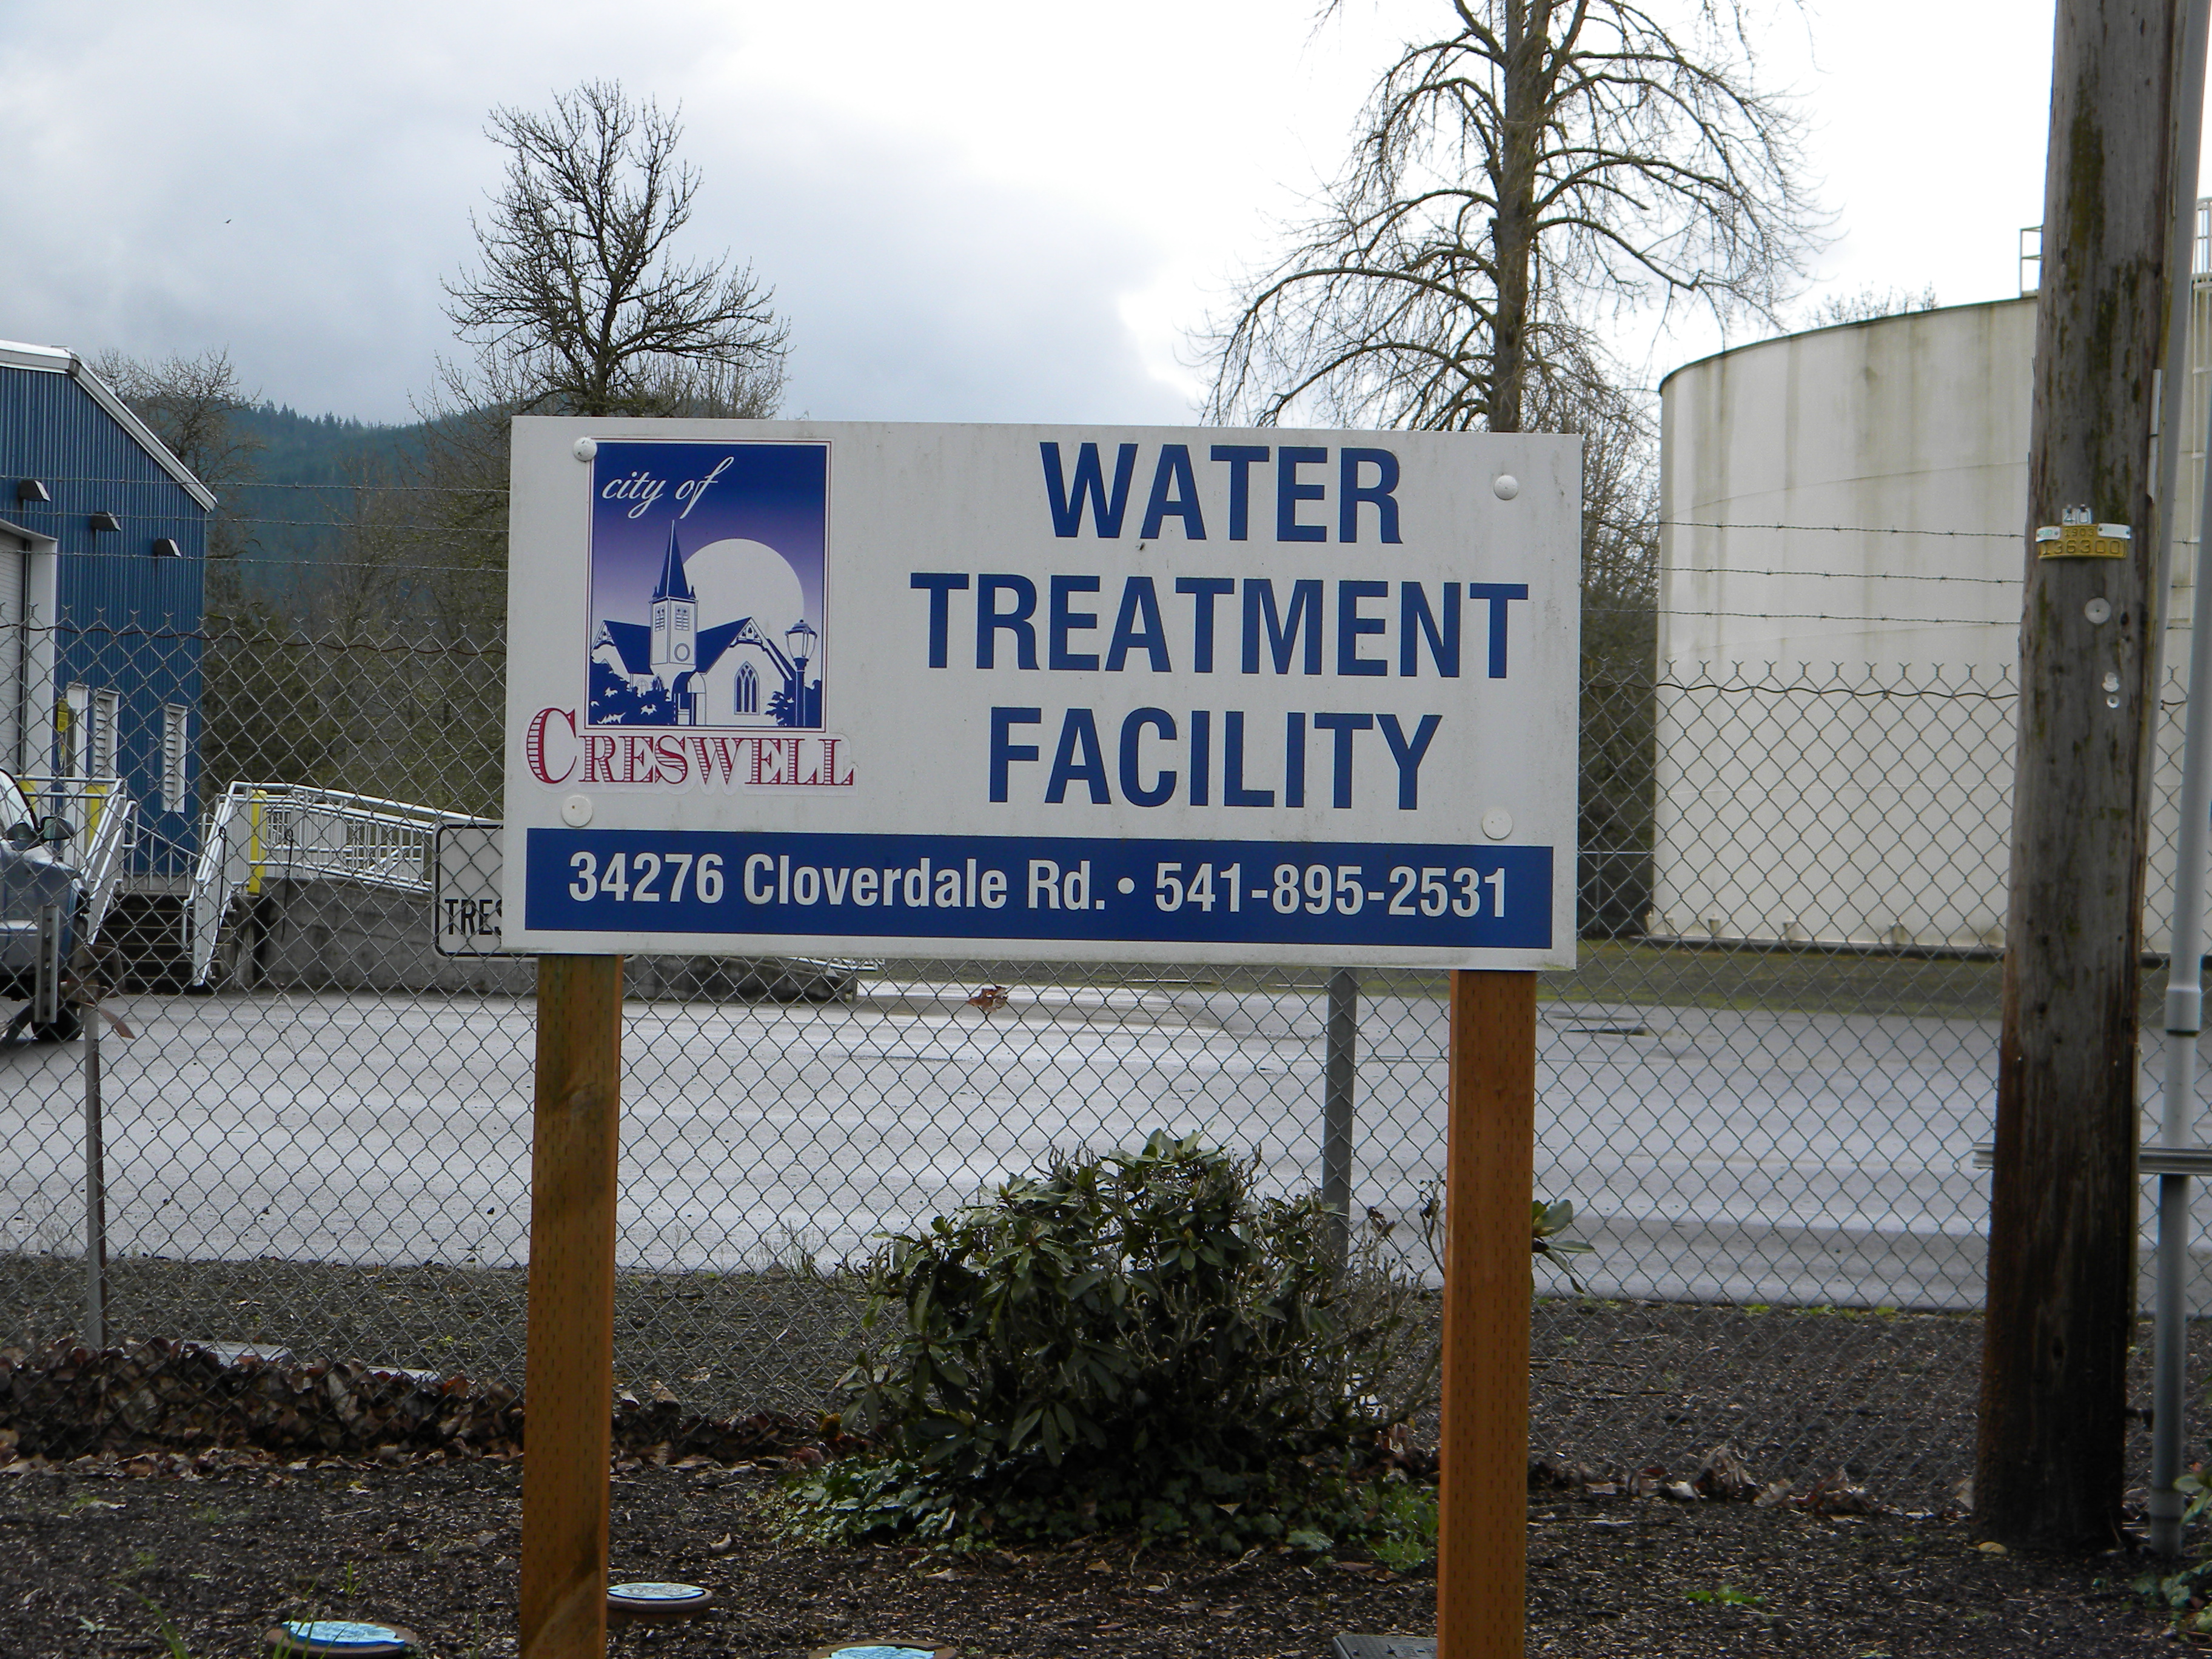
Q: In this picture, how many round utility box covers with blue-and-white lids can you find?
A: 3